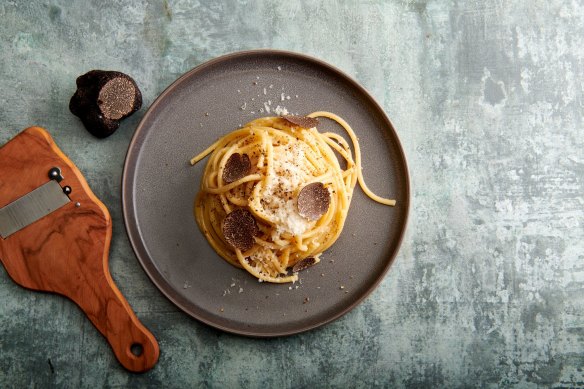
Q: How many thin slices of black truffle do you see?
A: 5